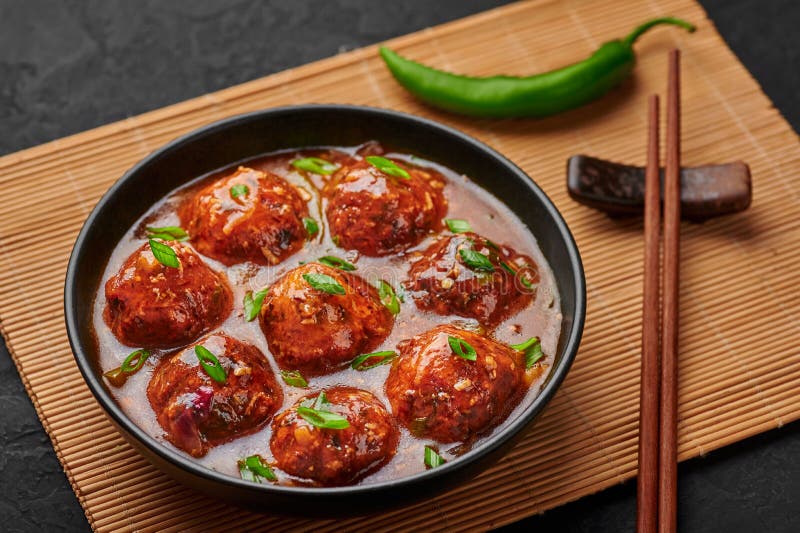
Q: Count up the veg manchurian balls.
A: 8